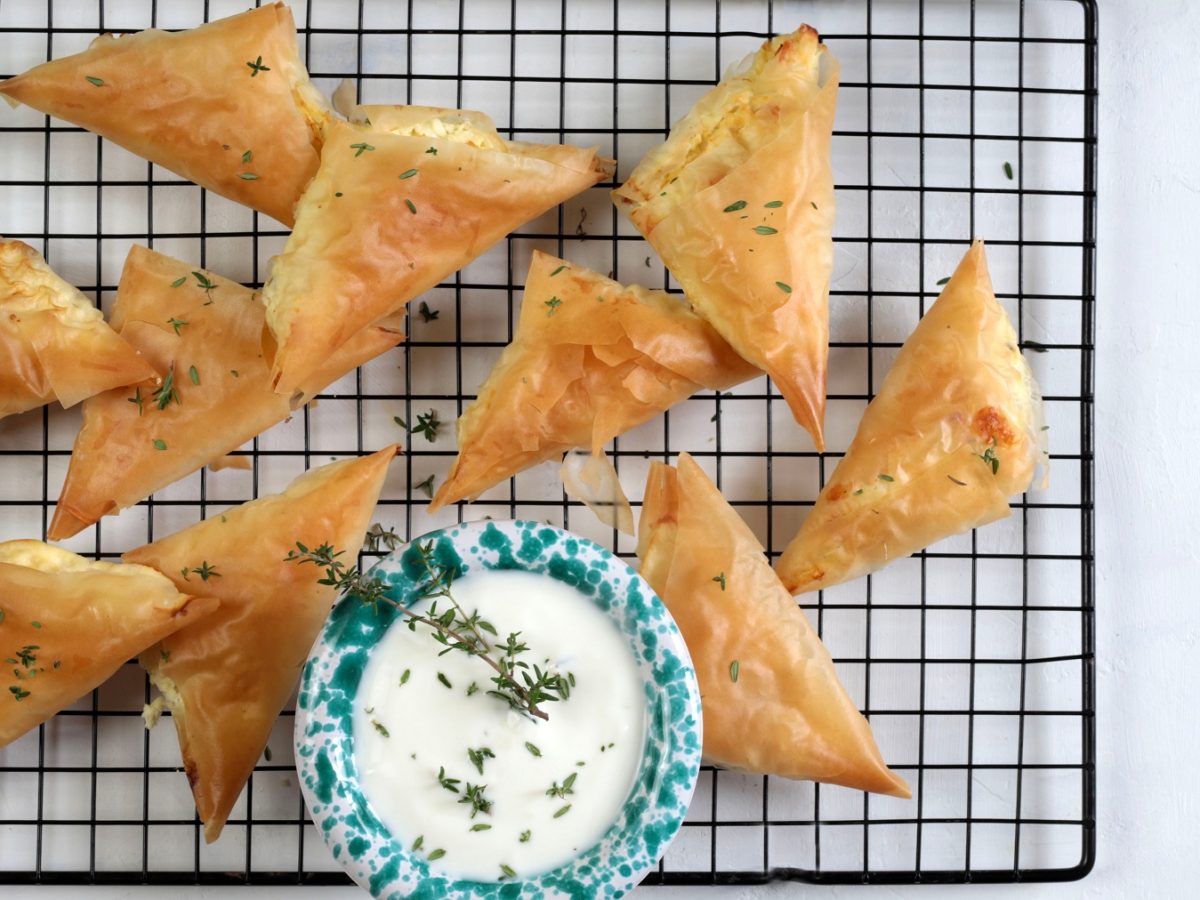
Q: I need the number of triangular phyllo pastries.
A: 10